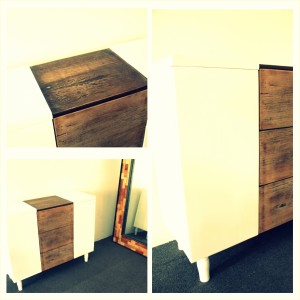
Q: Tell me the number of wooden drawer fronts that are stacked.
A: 3